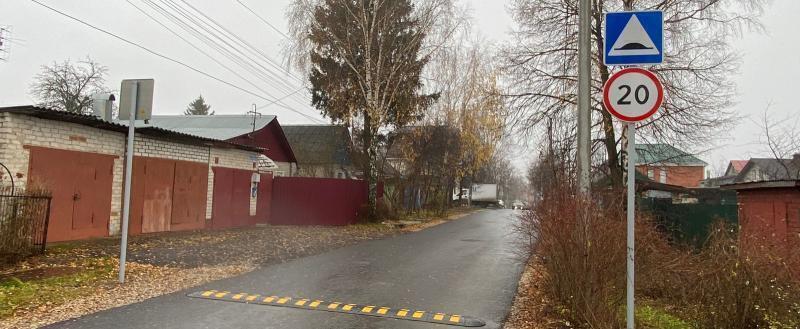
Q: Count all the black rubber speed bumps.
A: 1